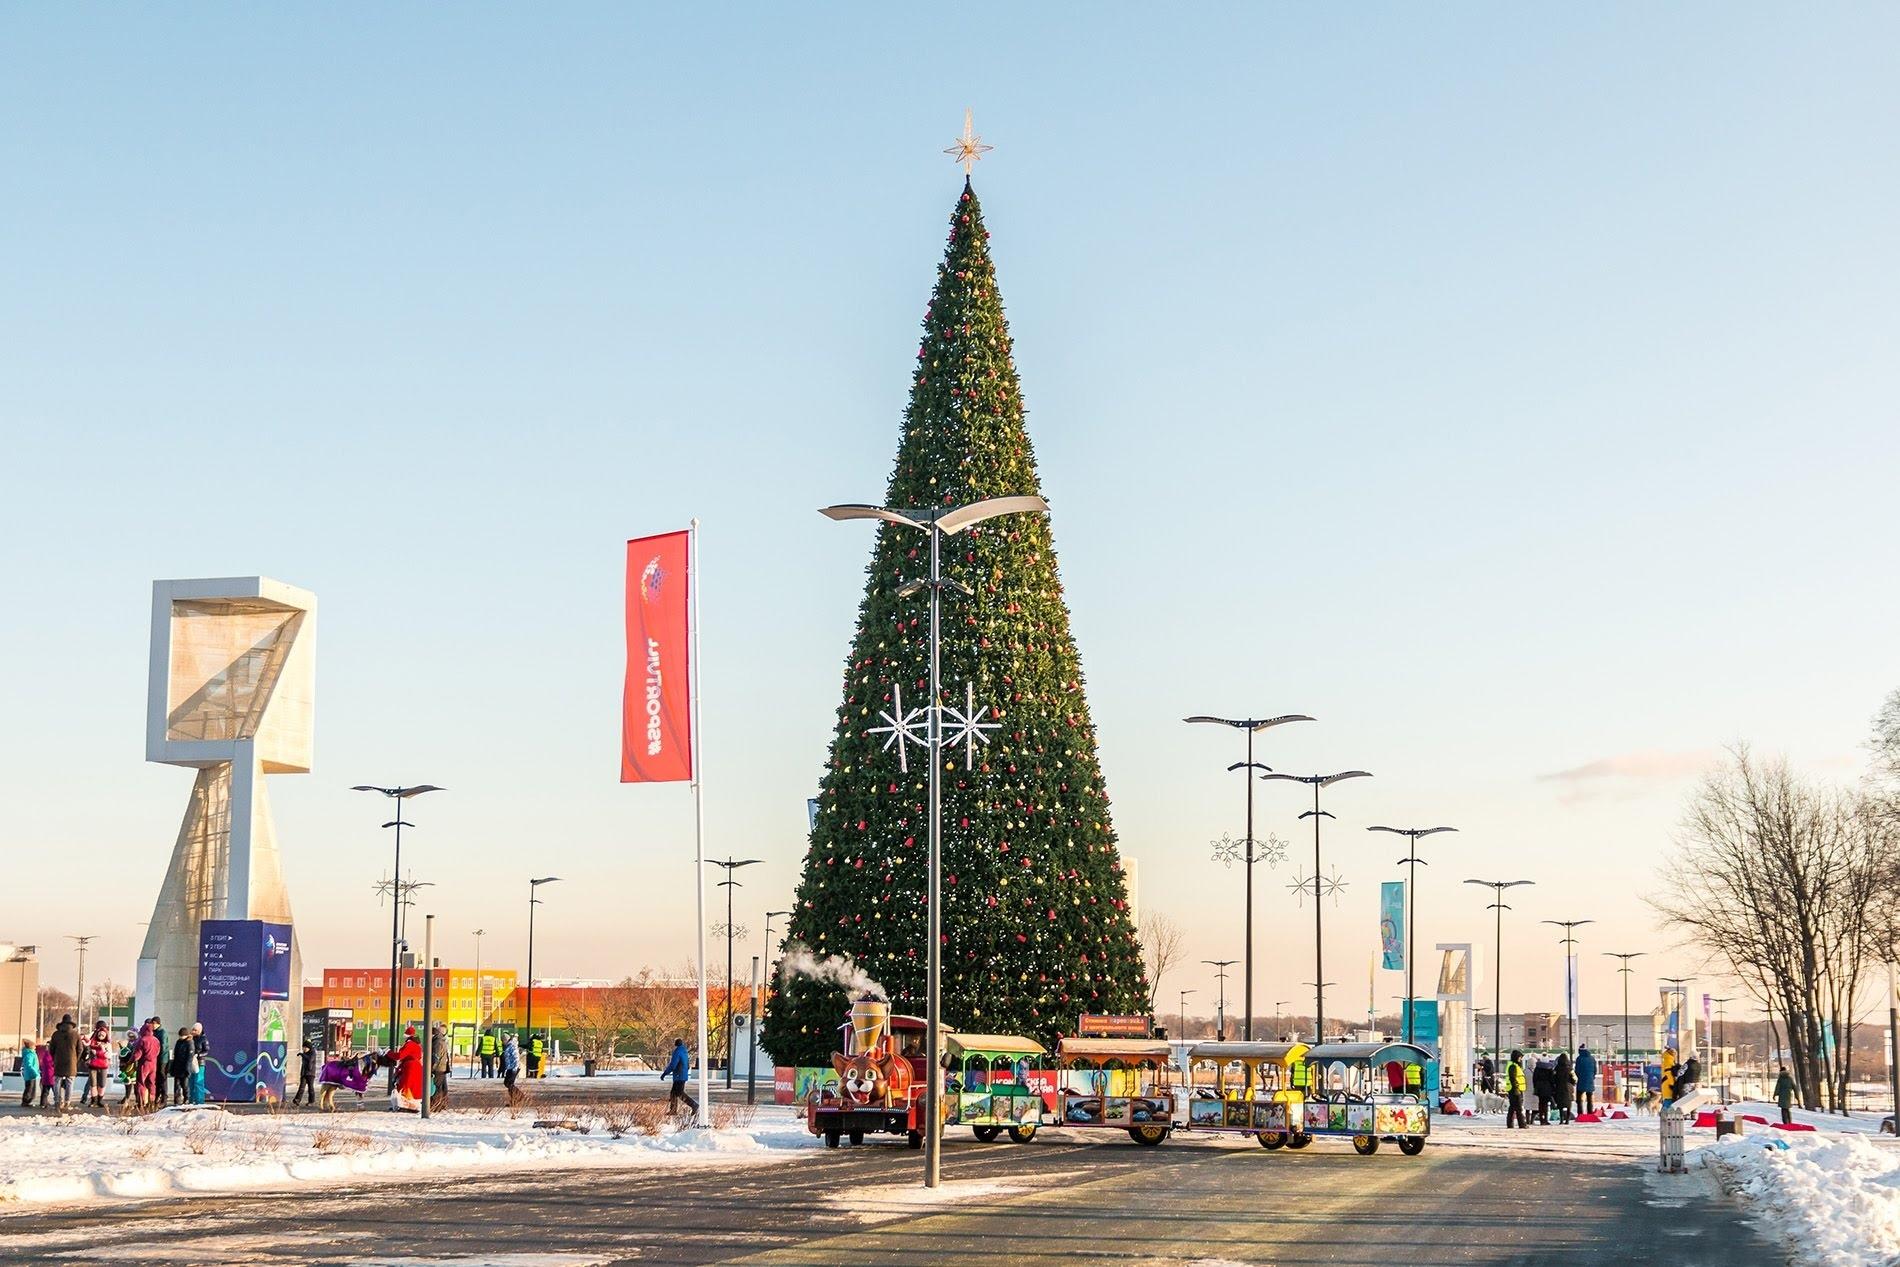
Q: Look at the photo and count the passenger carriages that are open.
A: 4